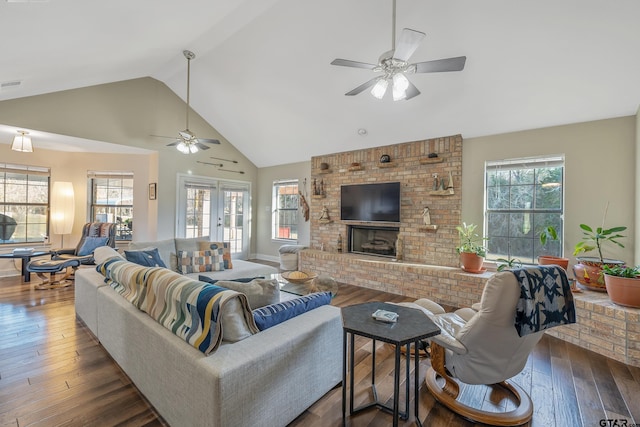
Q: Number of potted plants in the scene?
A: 5